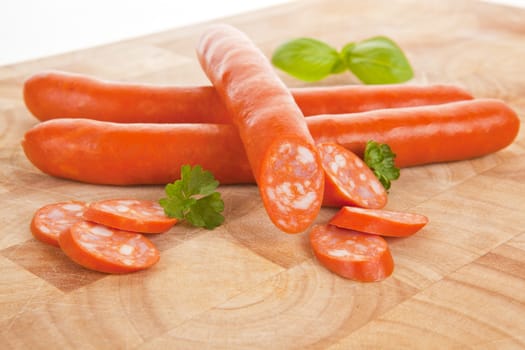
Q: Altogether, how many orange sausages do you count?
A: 3